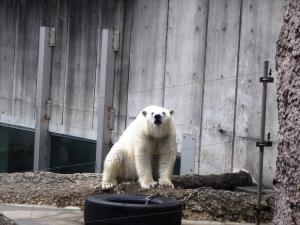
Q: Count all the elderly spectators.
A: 0